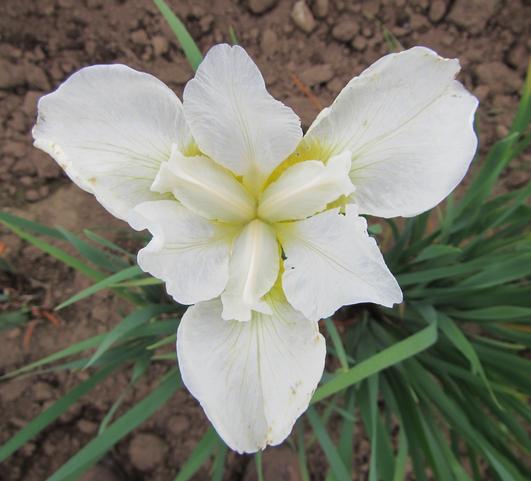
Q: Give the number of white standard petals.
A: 3